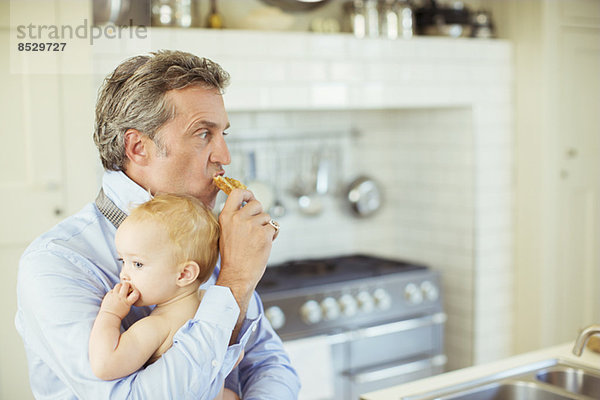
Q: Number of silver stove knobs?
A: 8